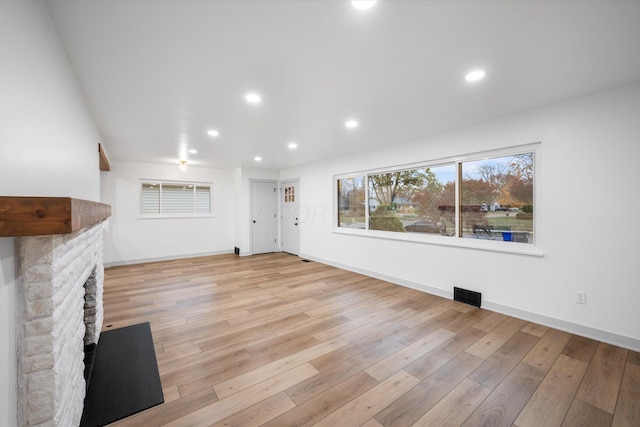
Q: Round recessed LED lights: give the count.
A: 8